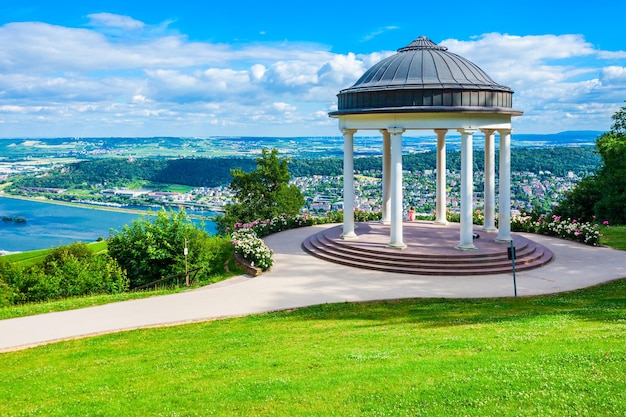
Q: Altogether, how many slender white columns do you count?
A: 7